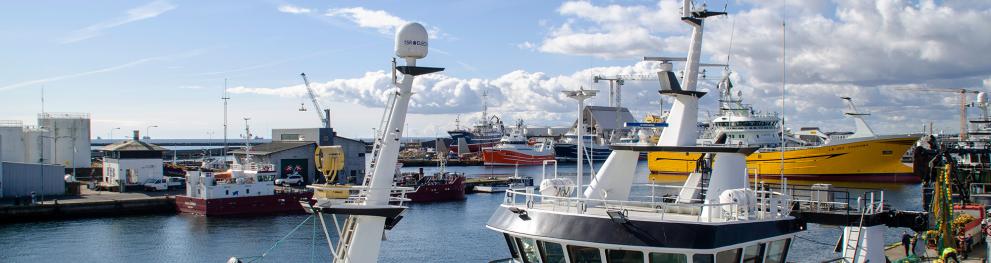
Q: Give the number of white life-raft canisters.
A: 2